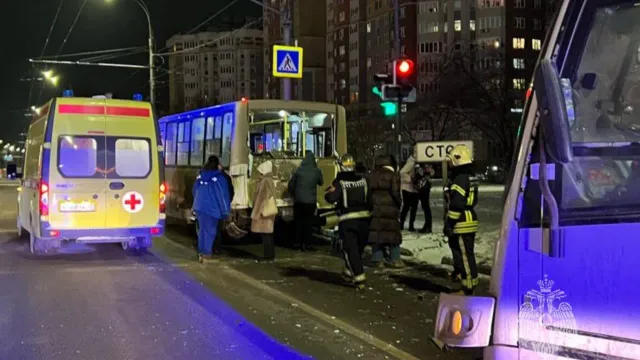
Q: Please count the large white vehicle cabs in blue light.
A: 1